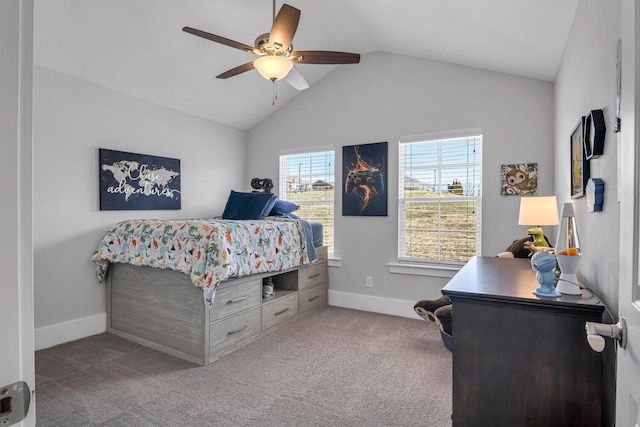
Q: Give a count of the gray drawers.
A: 5